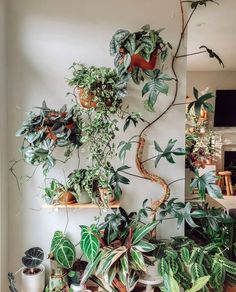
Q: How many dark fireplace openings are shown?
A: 1